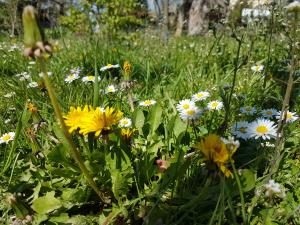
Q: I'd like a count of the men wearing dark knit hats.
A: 0